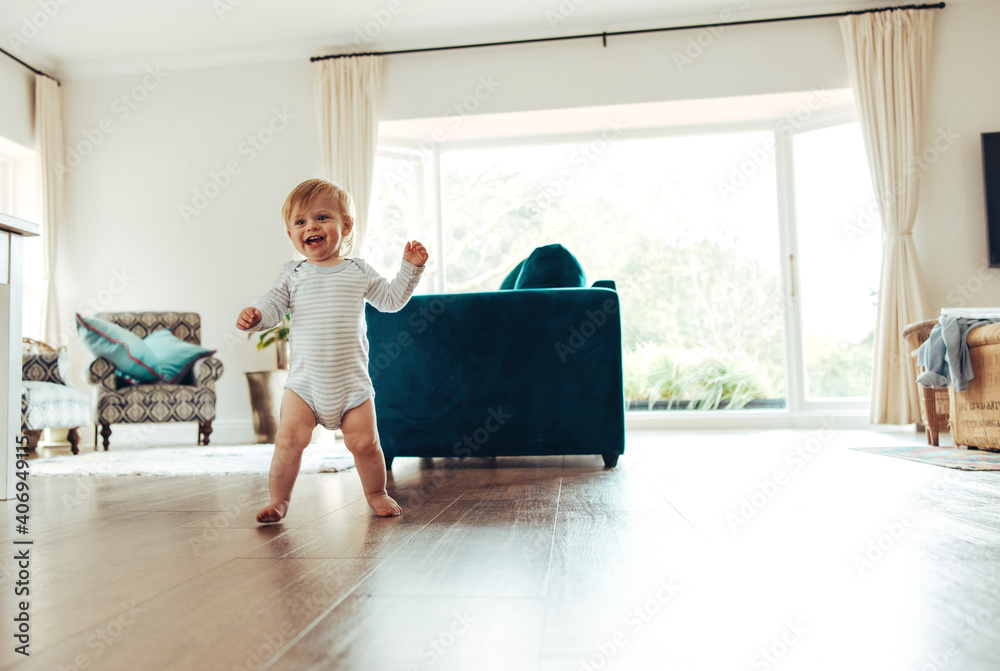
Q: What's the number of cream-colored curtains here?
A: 3